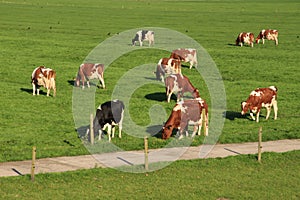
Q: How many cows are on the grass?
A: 11